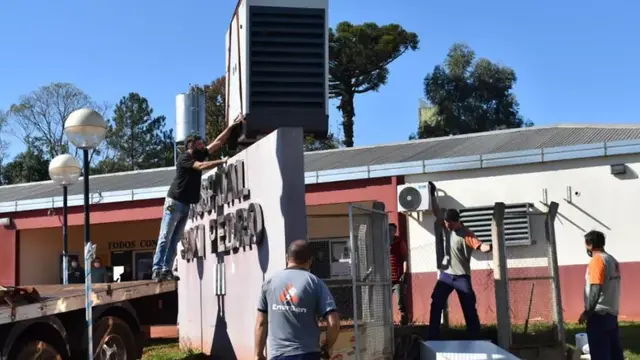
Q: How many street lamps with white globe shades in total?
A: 2